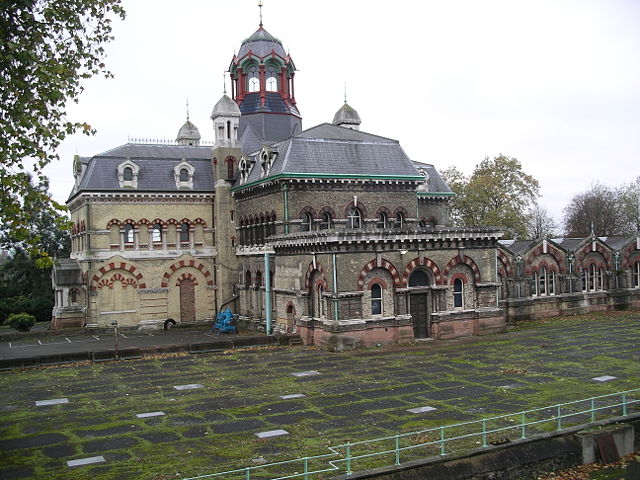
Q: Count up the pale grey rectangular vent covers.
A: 9